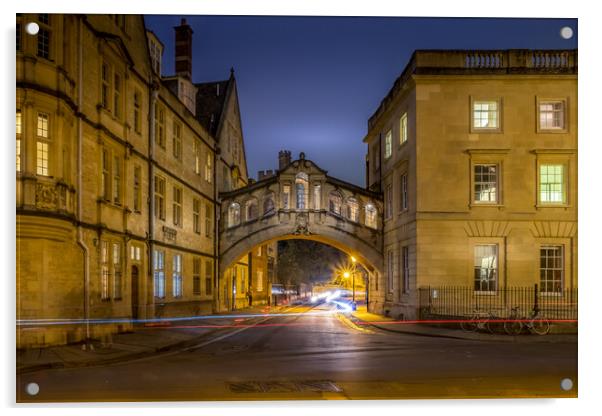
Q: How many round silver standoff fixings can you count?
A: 4